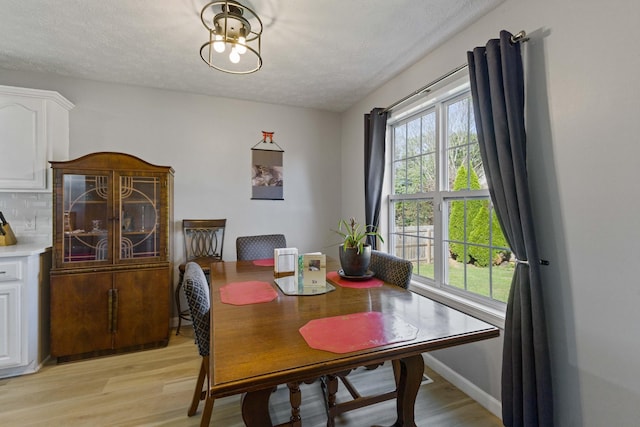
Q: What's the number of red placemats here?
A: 4